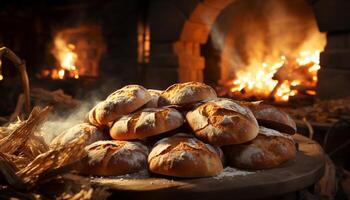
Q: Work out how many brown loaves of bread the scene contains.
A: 10